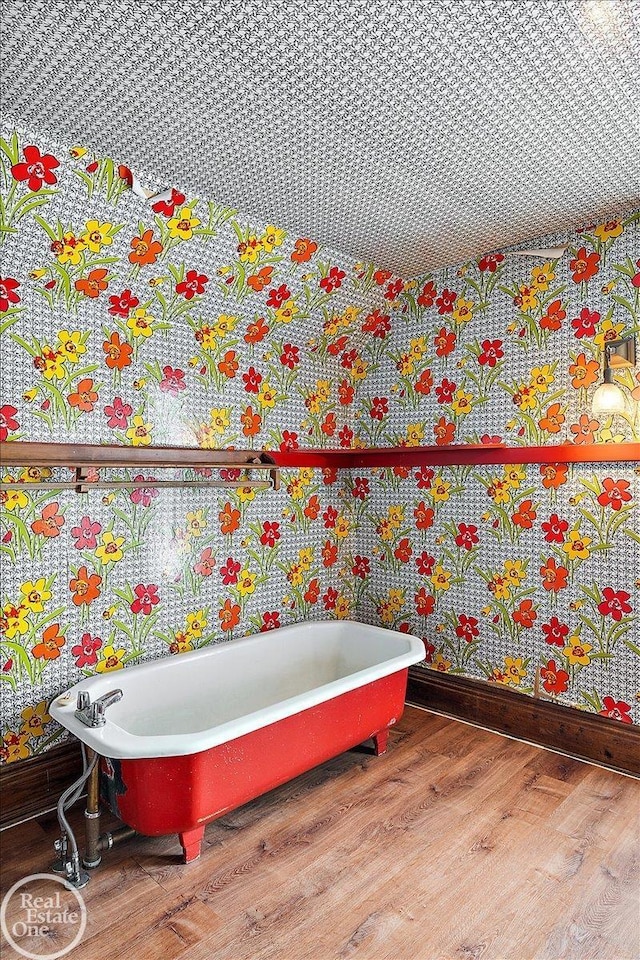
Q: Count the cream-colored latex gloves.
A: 0